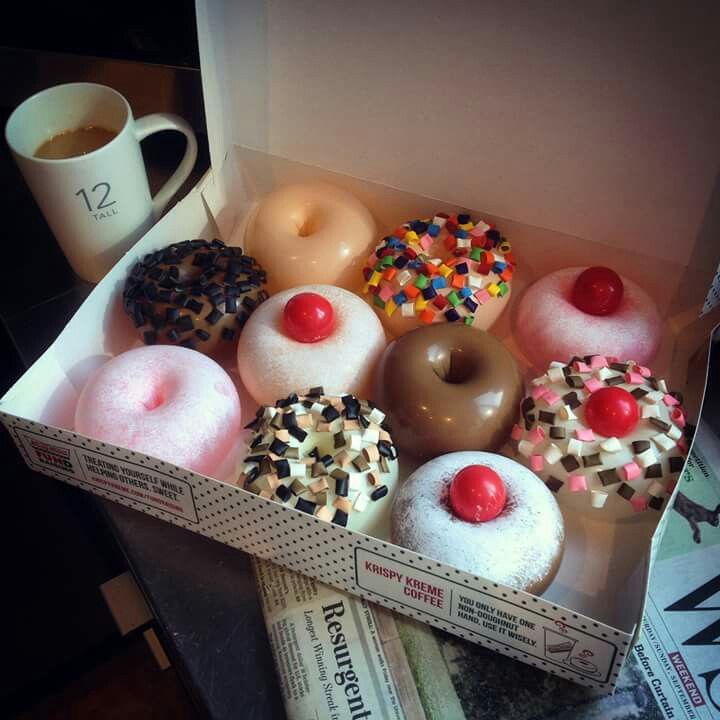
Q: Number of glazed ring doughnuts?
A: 2